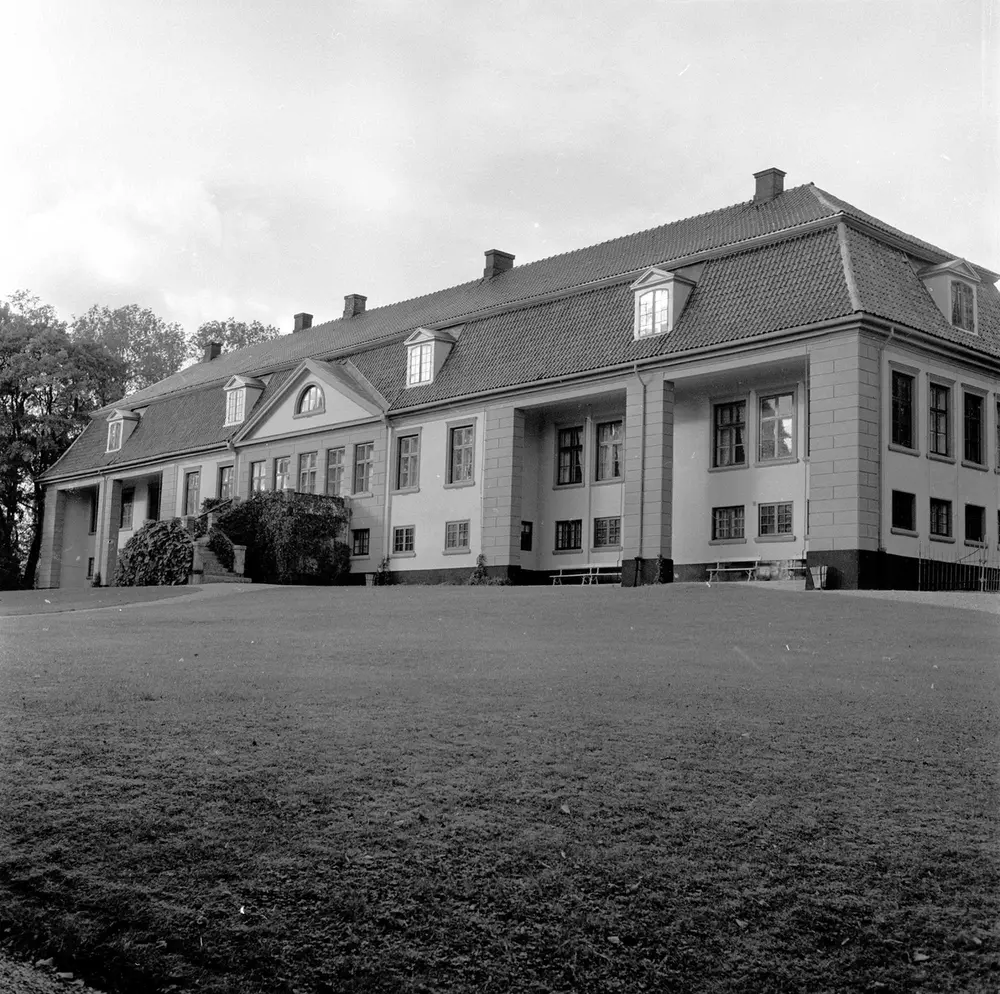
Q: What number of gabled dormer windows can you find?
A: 5